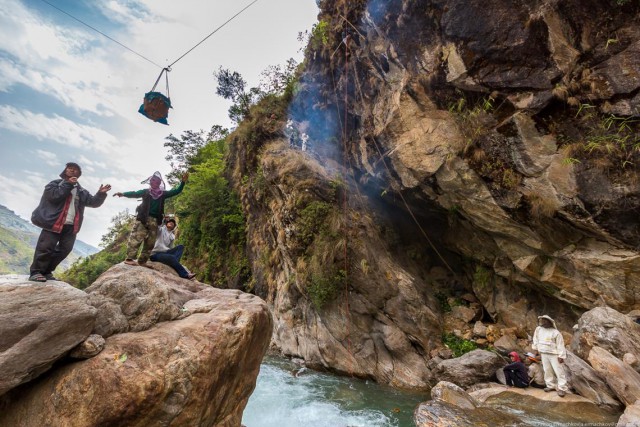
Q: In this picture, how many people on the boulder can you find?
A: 3